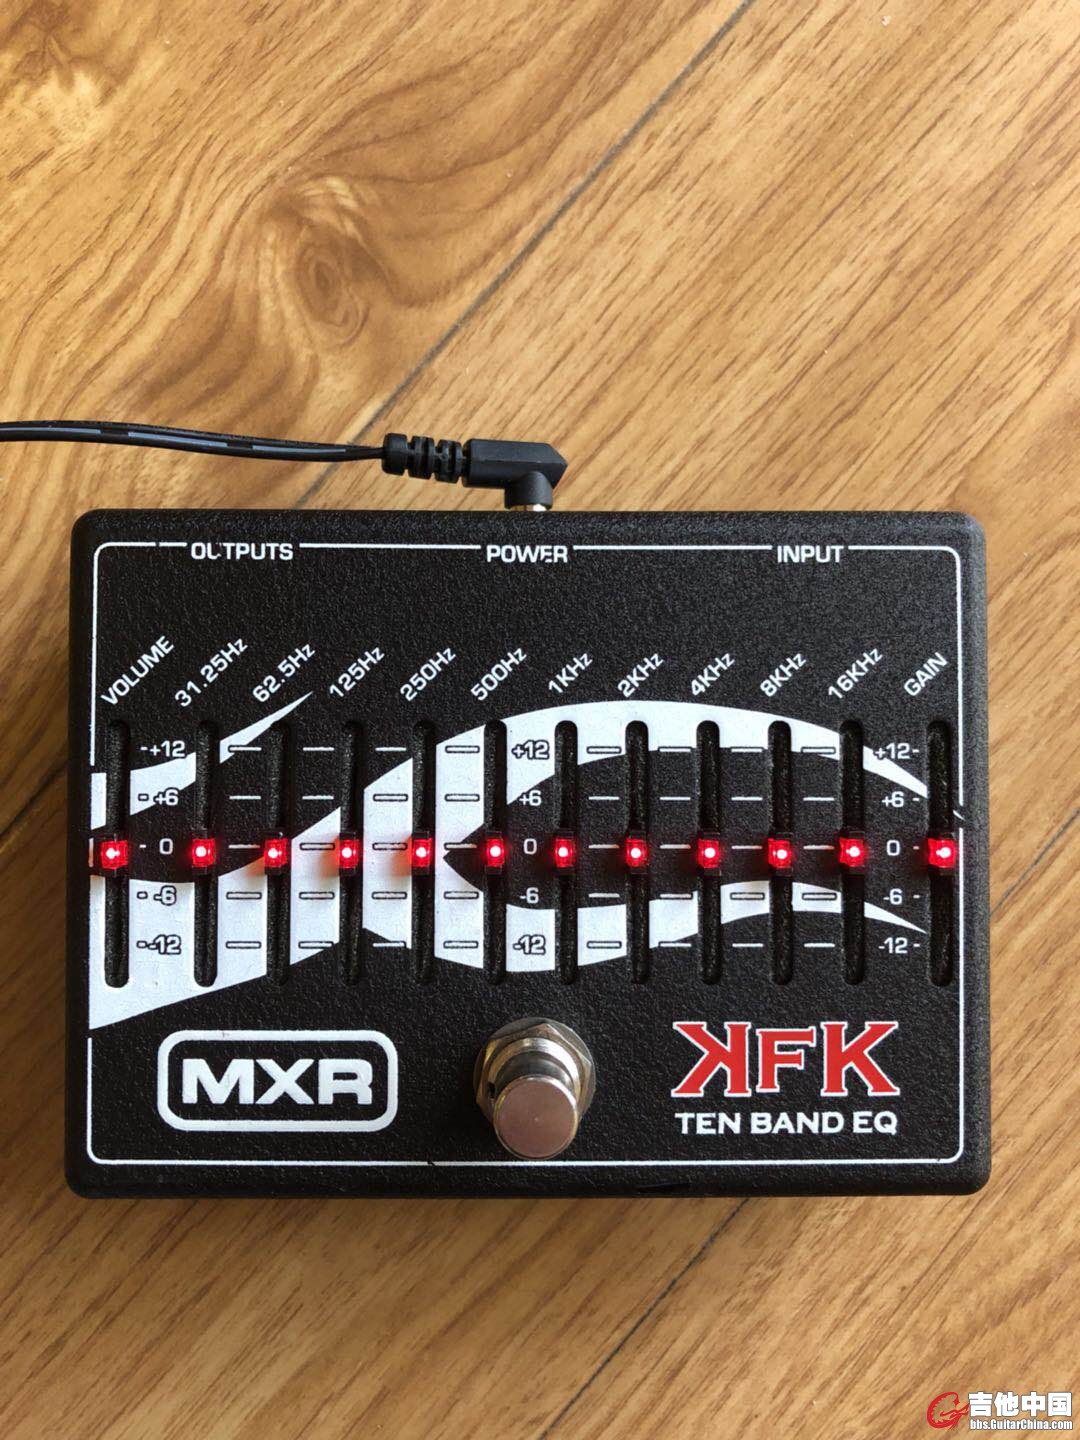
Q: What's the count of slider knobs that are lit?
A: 12